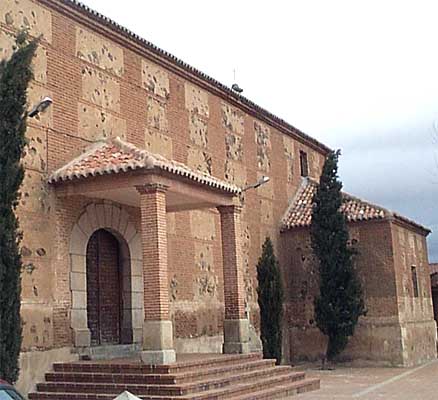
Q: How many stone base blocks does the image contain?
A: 2